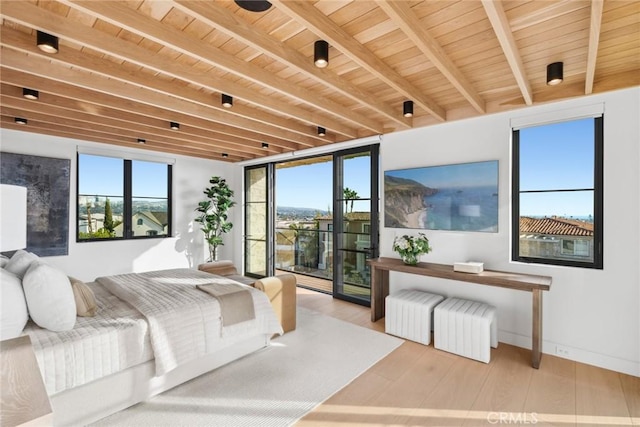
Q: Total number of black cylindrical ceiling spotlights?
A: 12